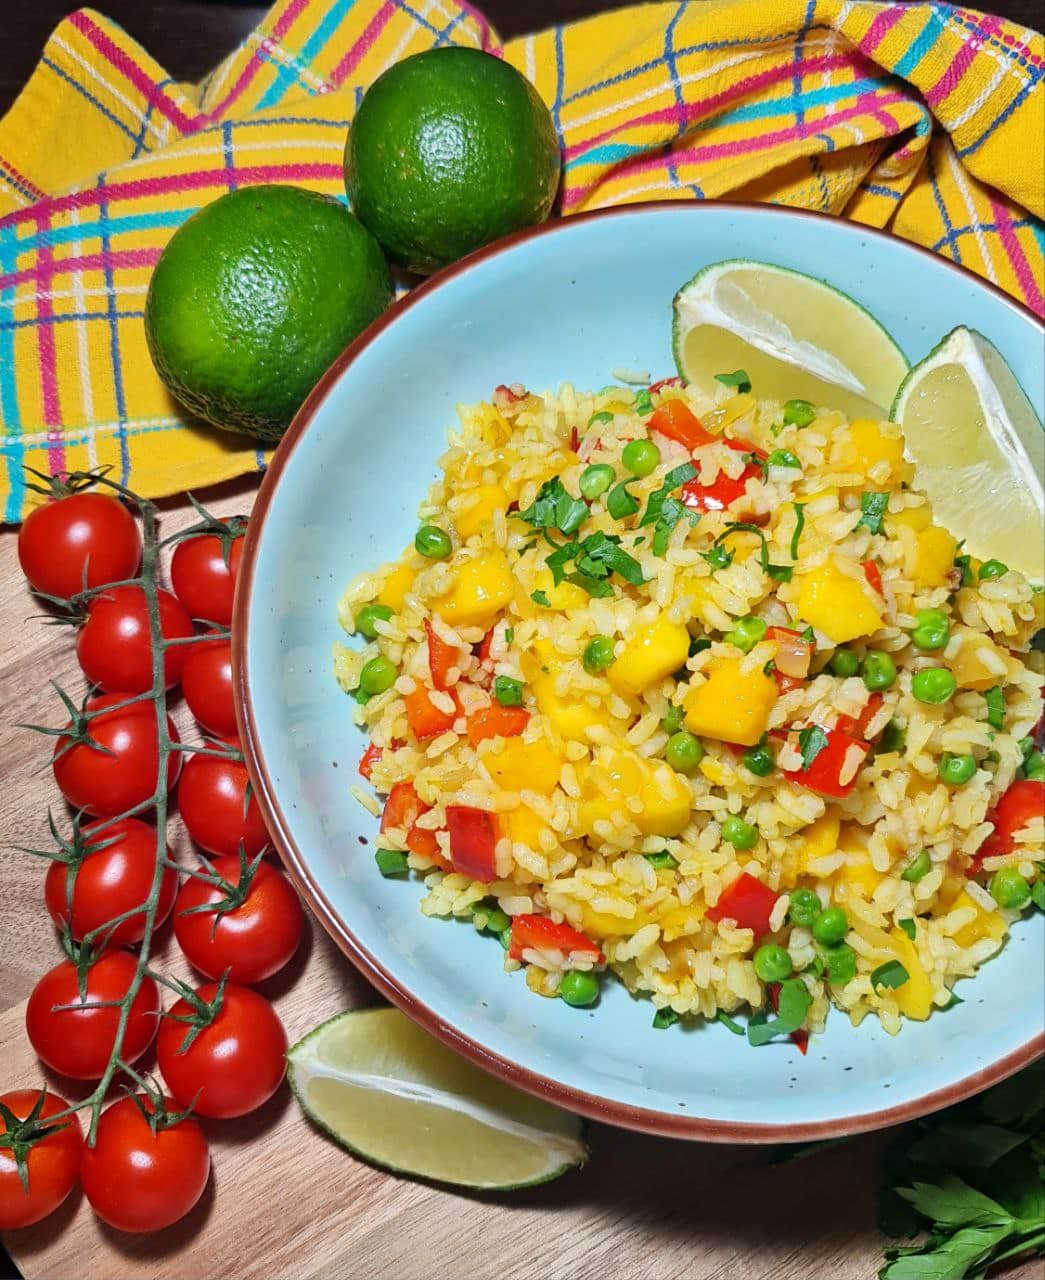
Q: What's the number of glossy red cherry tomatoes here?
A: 12